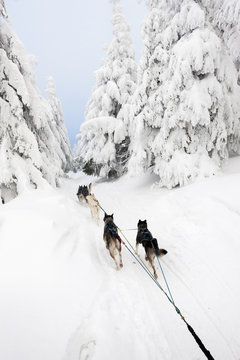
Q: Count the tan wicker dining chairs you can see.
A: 0